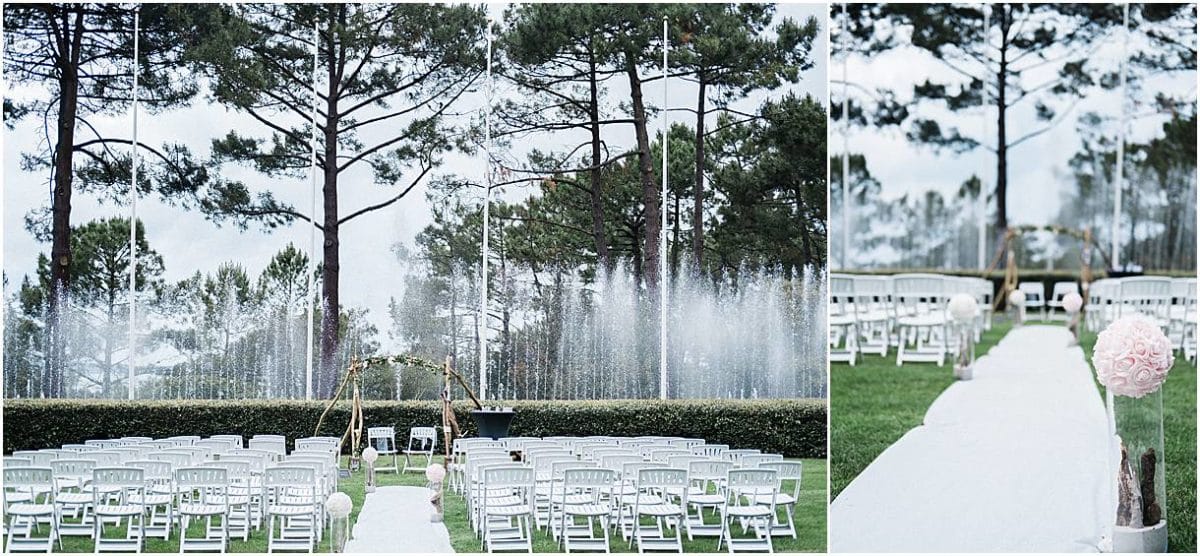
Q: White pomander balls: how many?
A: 4